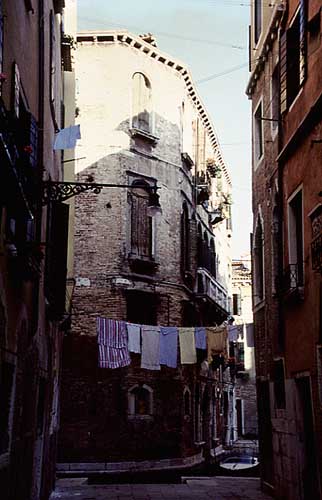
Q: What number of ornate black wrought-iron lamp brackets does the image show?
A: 1